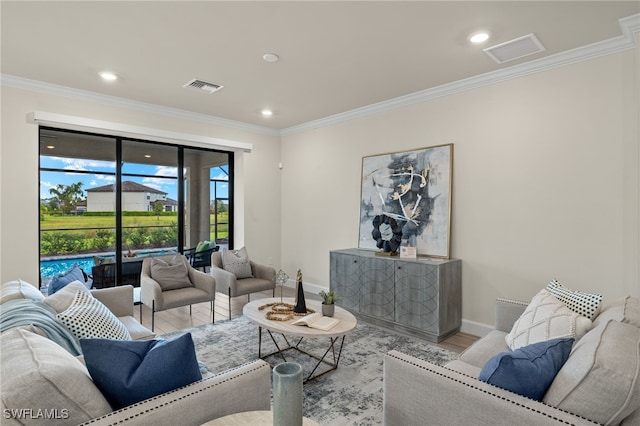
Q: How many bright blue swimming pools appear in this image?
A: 1